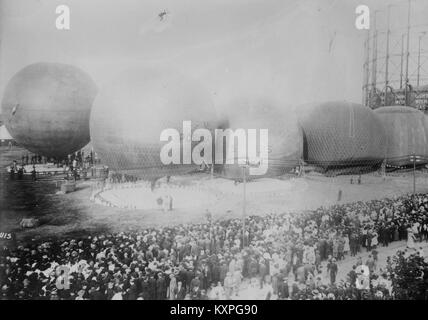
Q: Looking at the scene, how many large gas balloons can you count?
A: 5